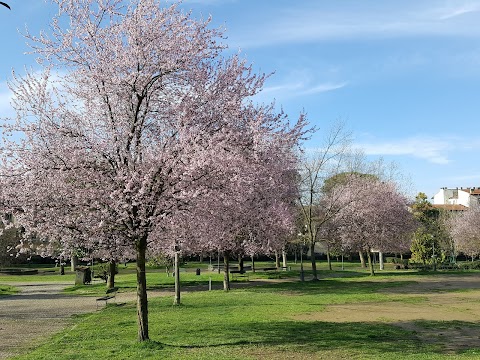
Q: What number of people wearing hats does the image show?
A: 0